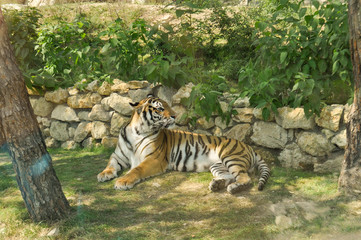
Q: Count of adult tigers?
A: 1